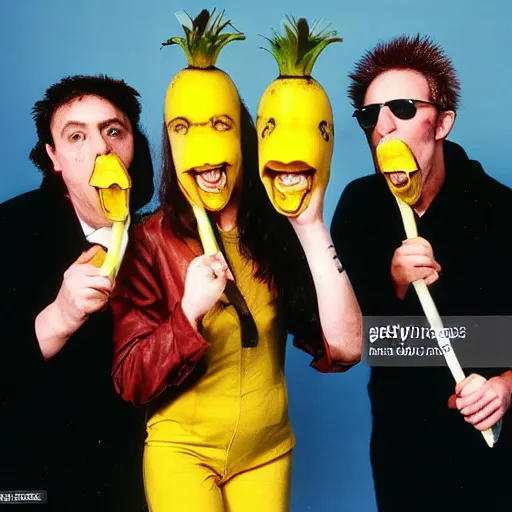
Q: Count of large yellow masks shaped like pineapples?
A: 2